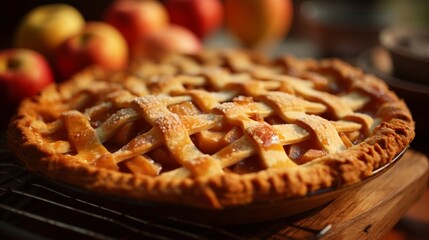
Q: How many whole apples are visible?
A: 7